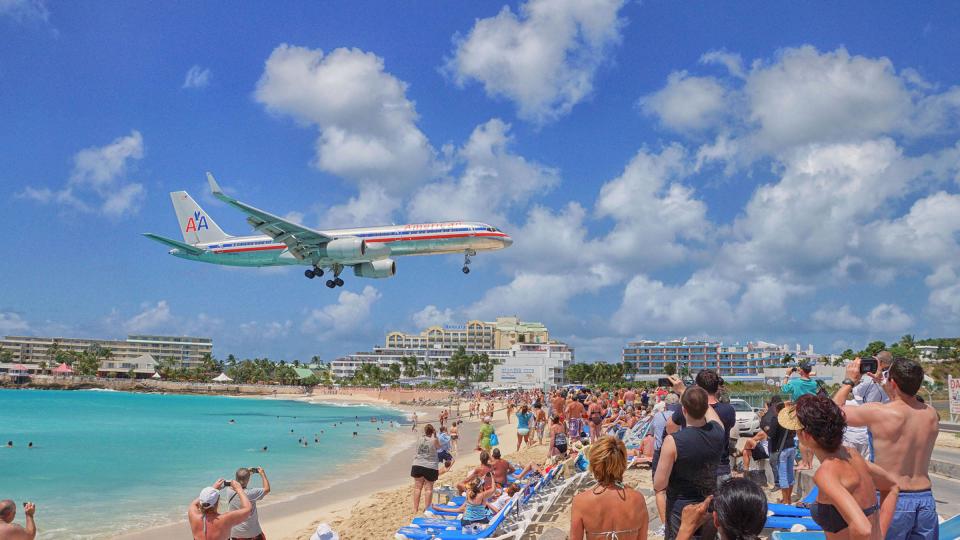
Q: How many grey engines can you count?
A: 2